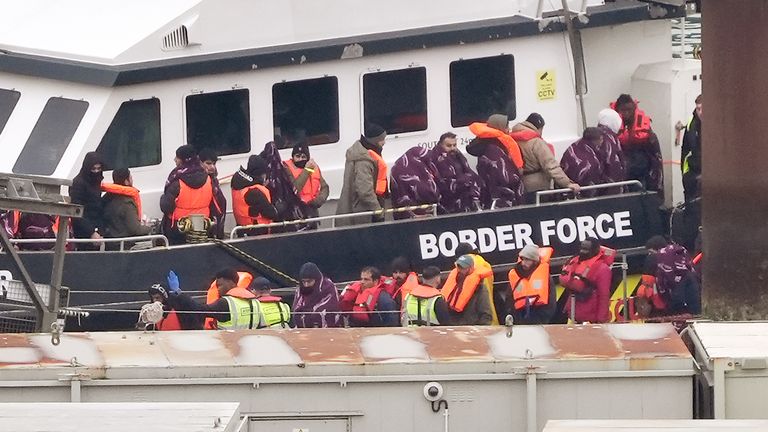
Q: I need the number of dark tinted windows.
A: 7